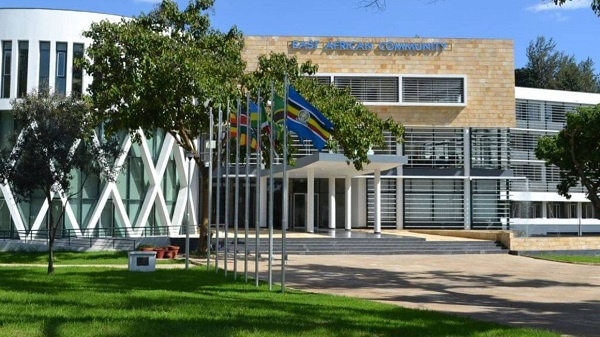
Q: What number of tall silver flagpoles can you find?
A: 8